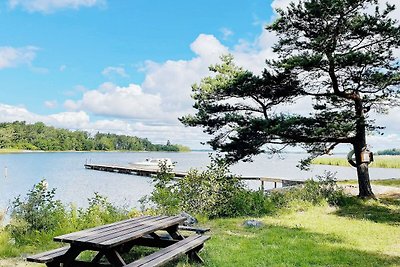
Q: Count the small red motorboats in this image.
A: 0